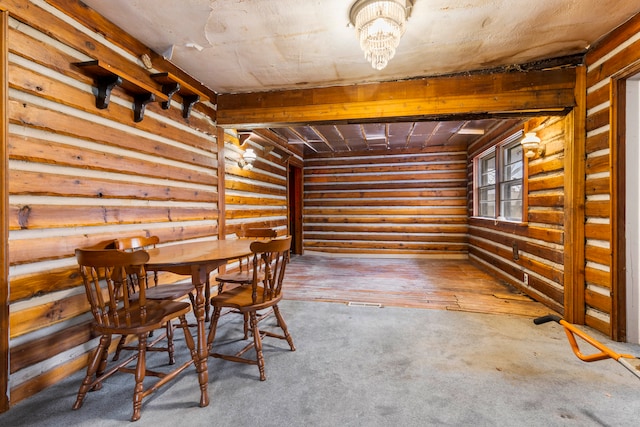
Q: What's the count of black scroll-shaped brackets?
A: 4